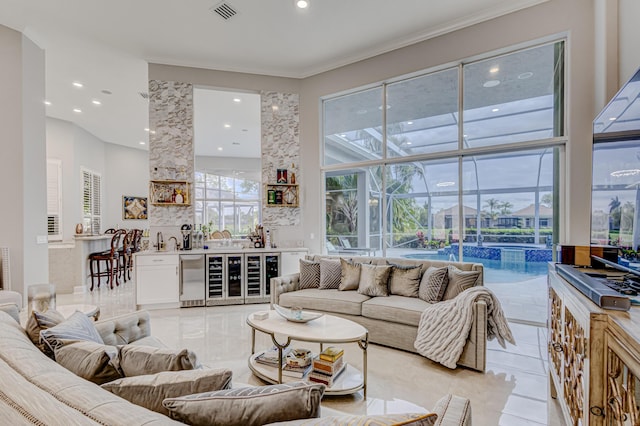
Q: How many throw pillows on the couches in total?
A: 14